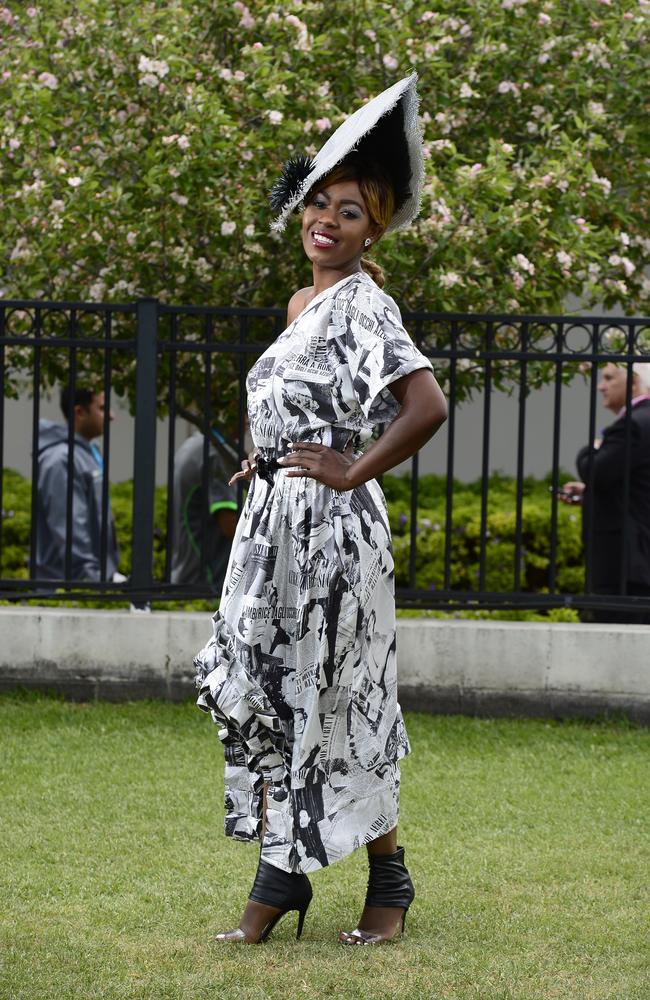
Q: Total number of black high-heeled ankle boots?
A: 2